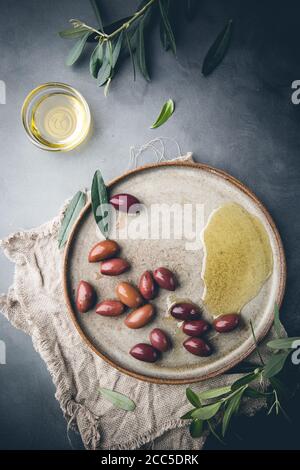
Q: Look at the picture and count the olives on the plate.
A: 15